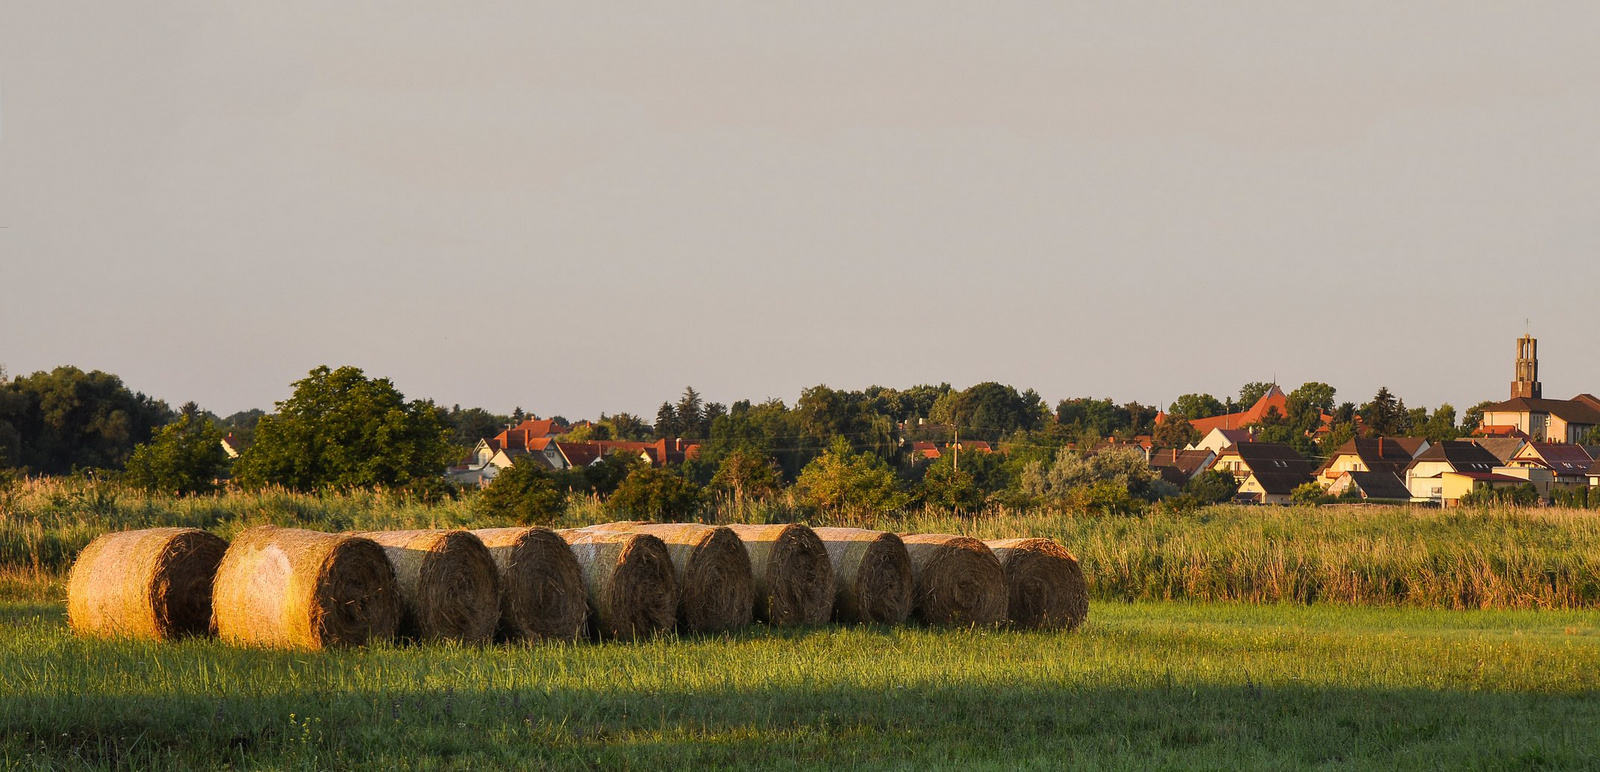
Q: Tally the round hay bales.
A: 10